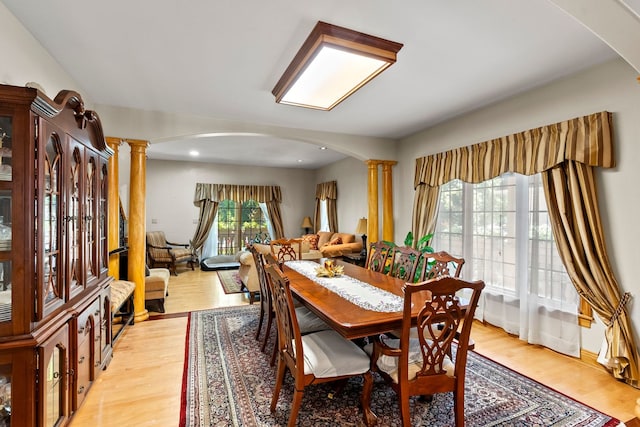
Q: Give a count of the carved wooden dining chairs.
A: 8